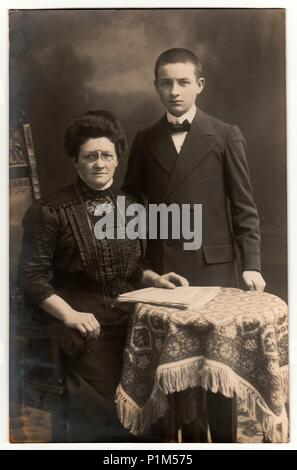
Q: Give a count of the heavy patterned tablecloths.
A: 1